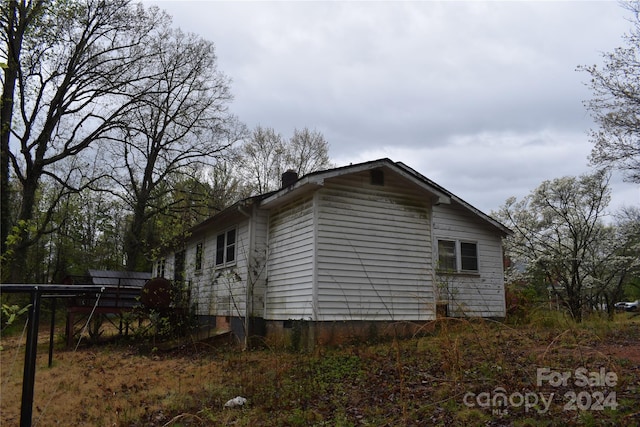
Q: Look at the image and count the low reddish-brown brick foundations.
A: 1